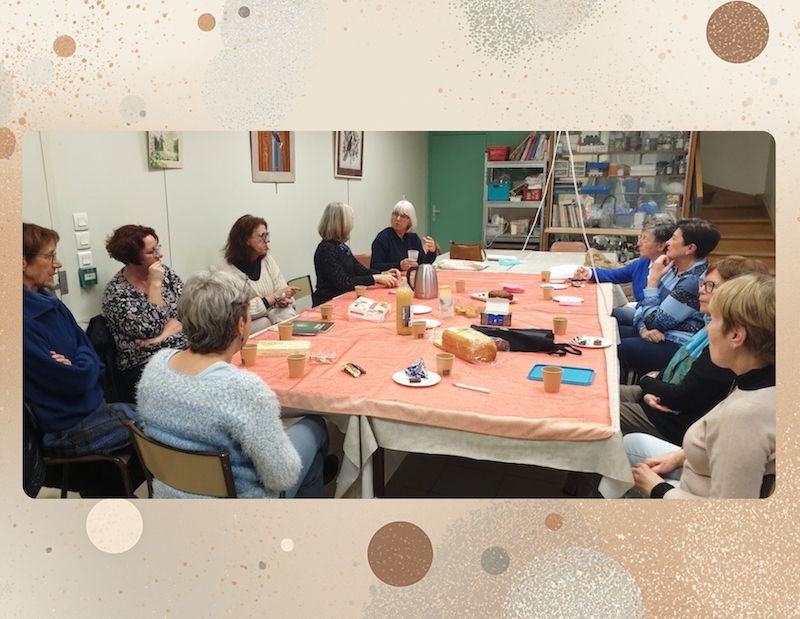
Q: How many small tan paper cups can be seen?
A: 12